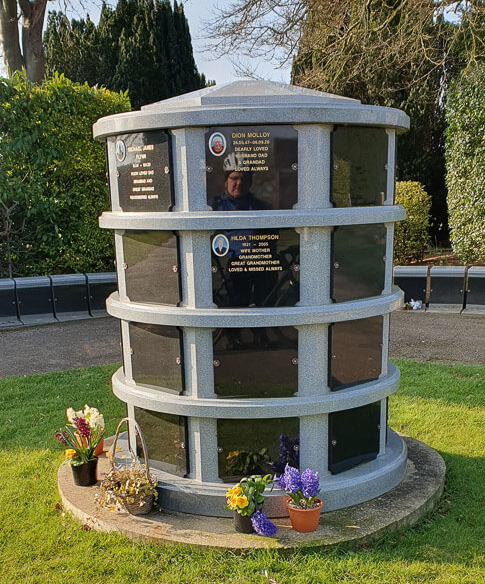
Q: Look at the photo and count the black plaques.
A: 12